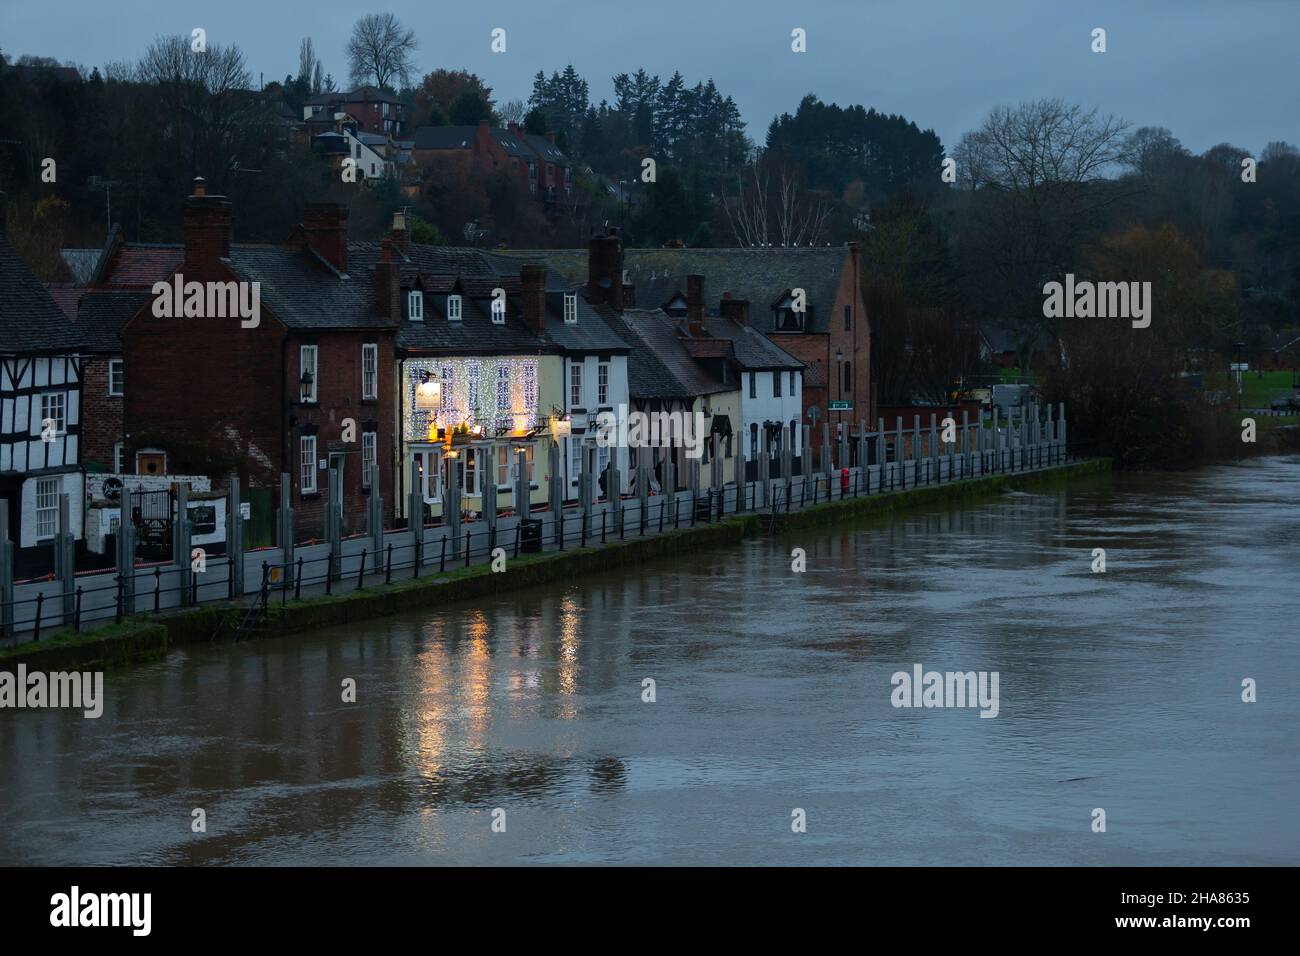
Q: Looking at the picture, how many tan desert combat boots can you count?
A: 0